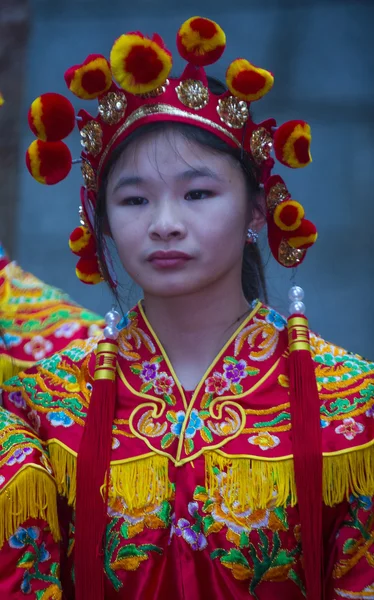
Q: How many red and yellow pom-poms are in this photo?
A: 11